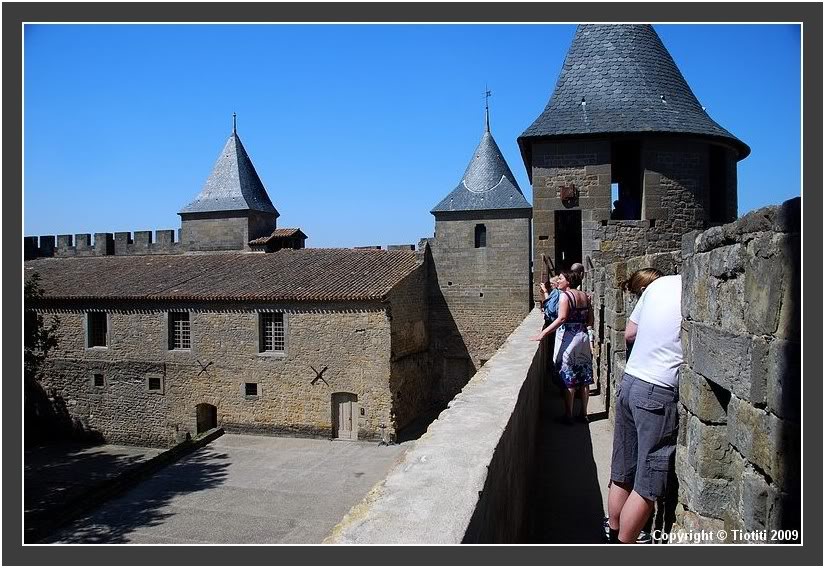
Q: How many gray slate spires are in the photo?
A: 3